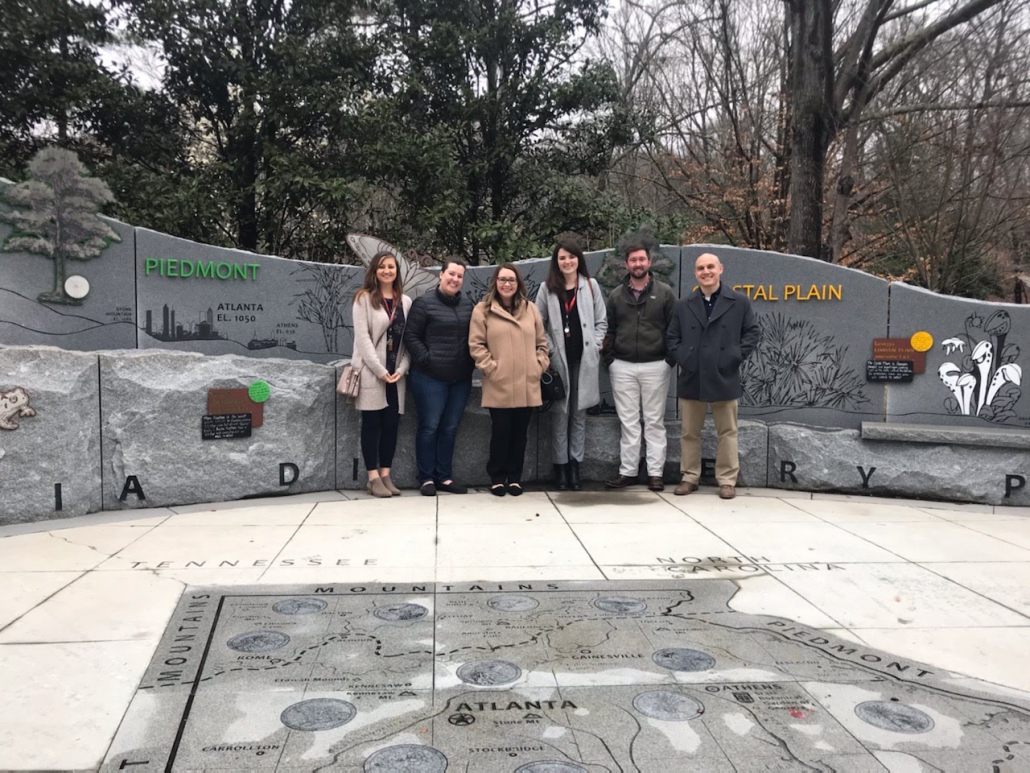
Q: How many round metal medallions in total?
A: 12